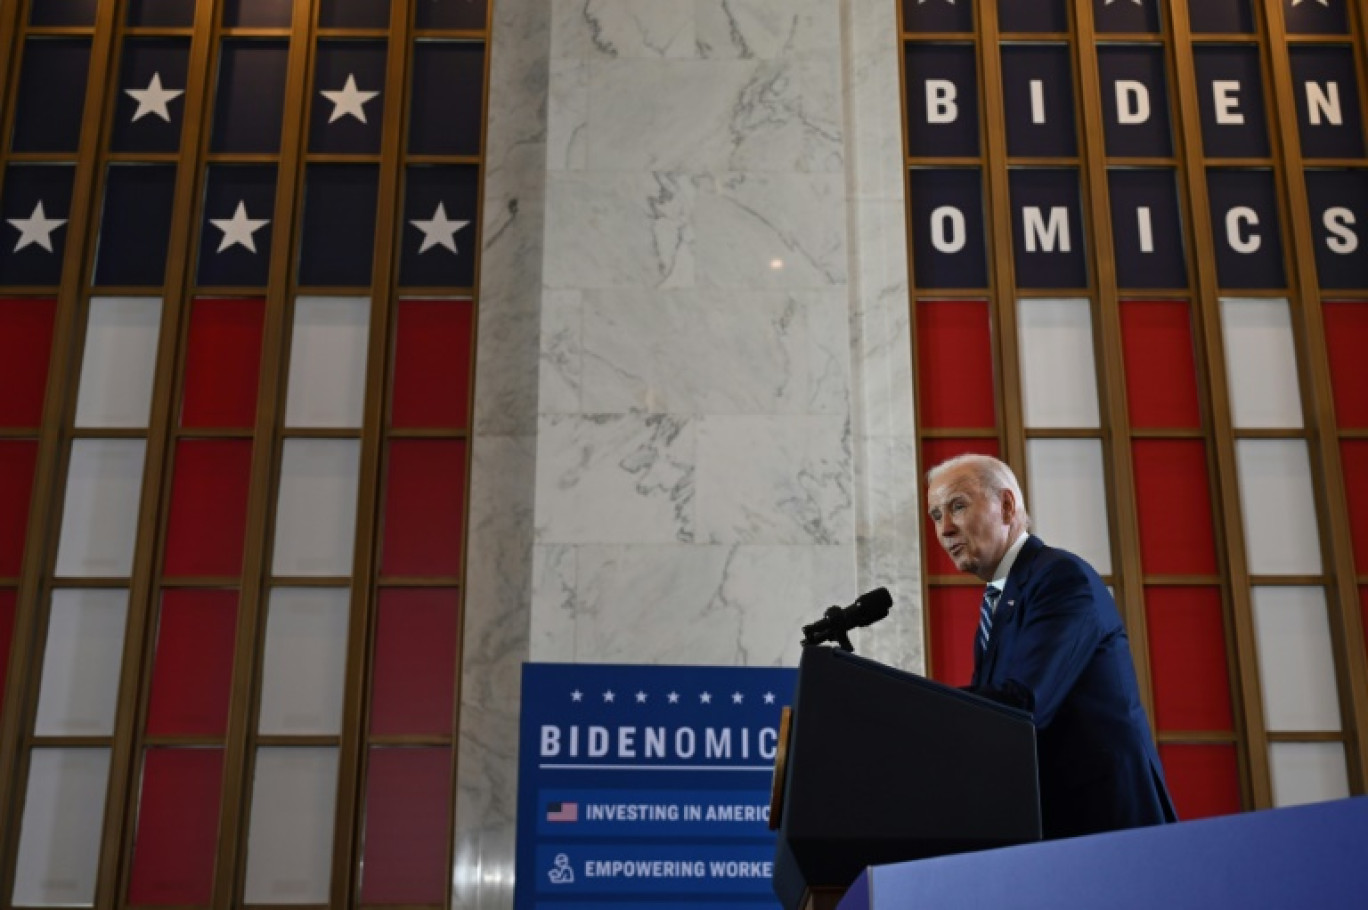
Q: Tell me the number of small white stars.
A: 7